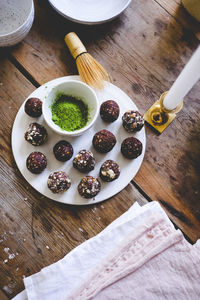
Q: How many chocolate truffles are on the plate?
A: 12